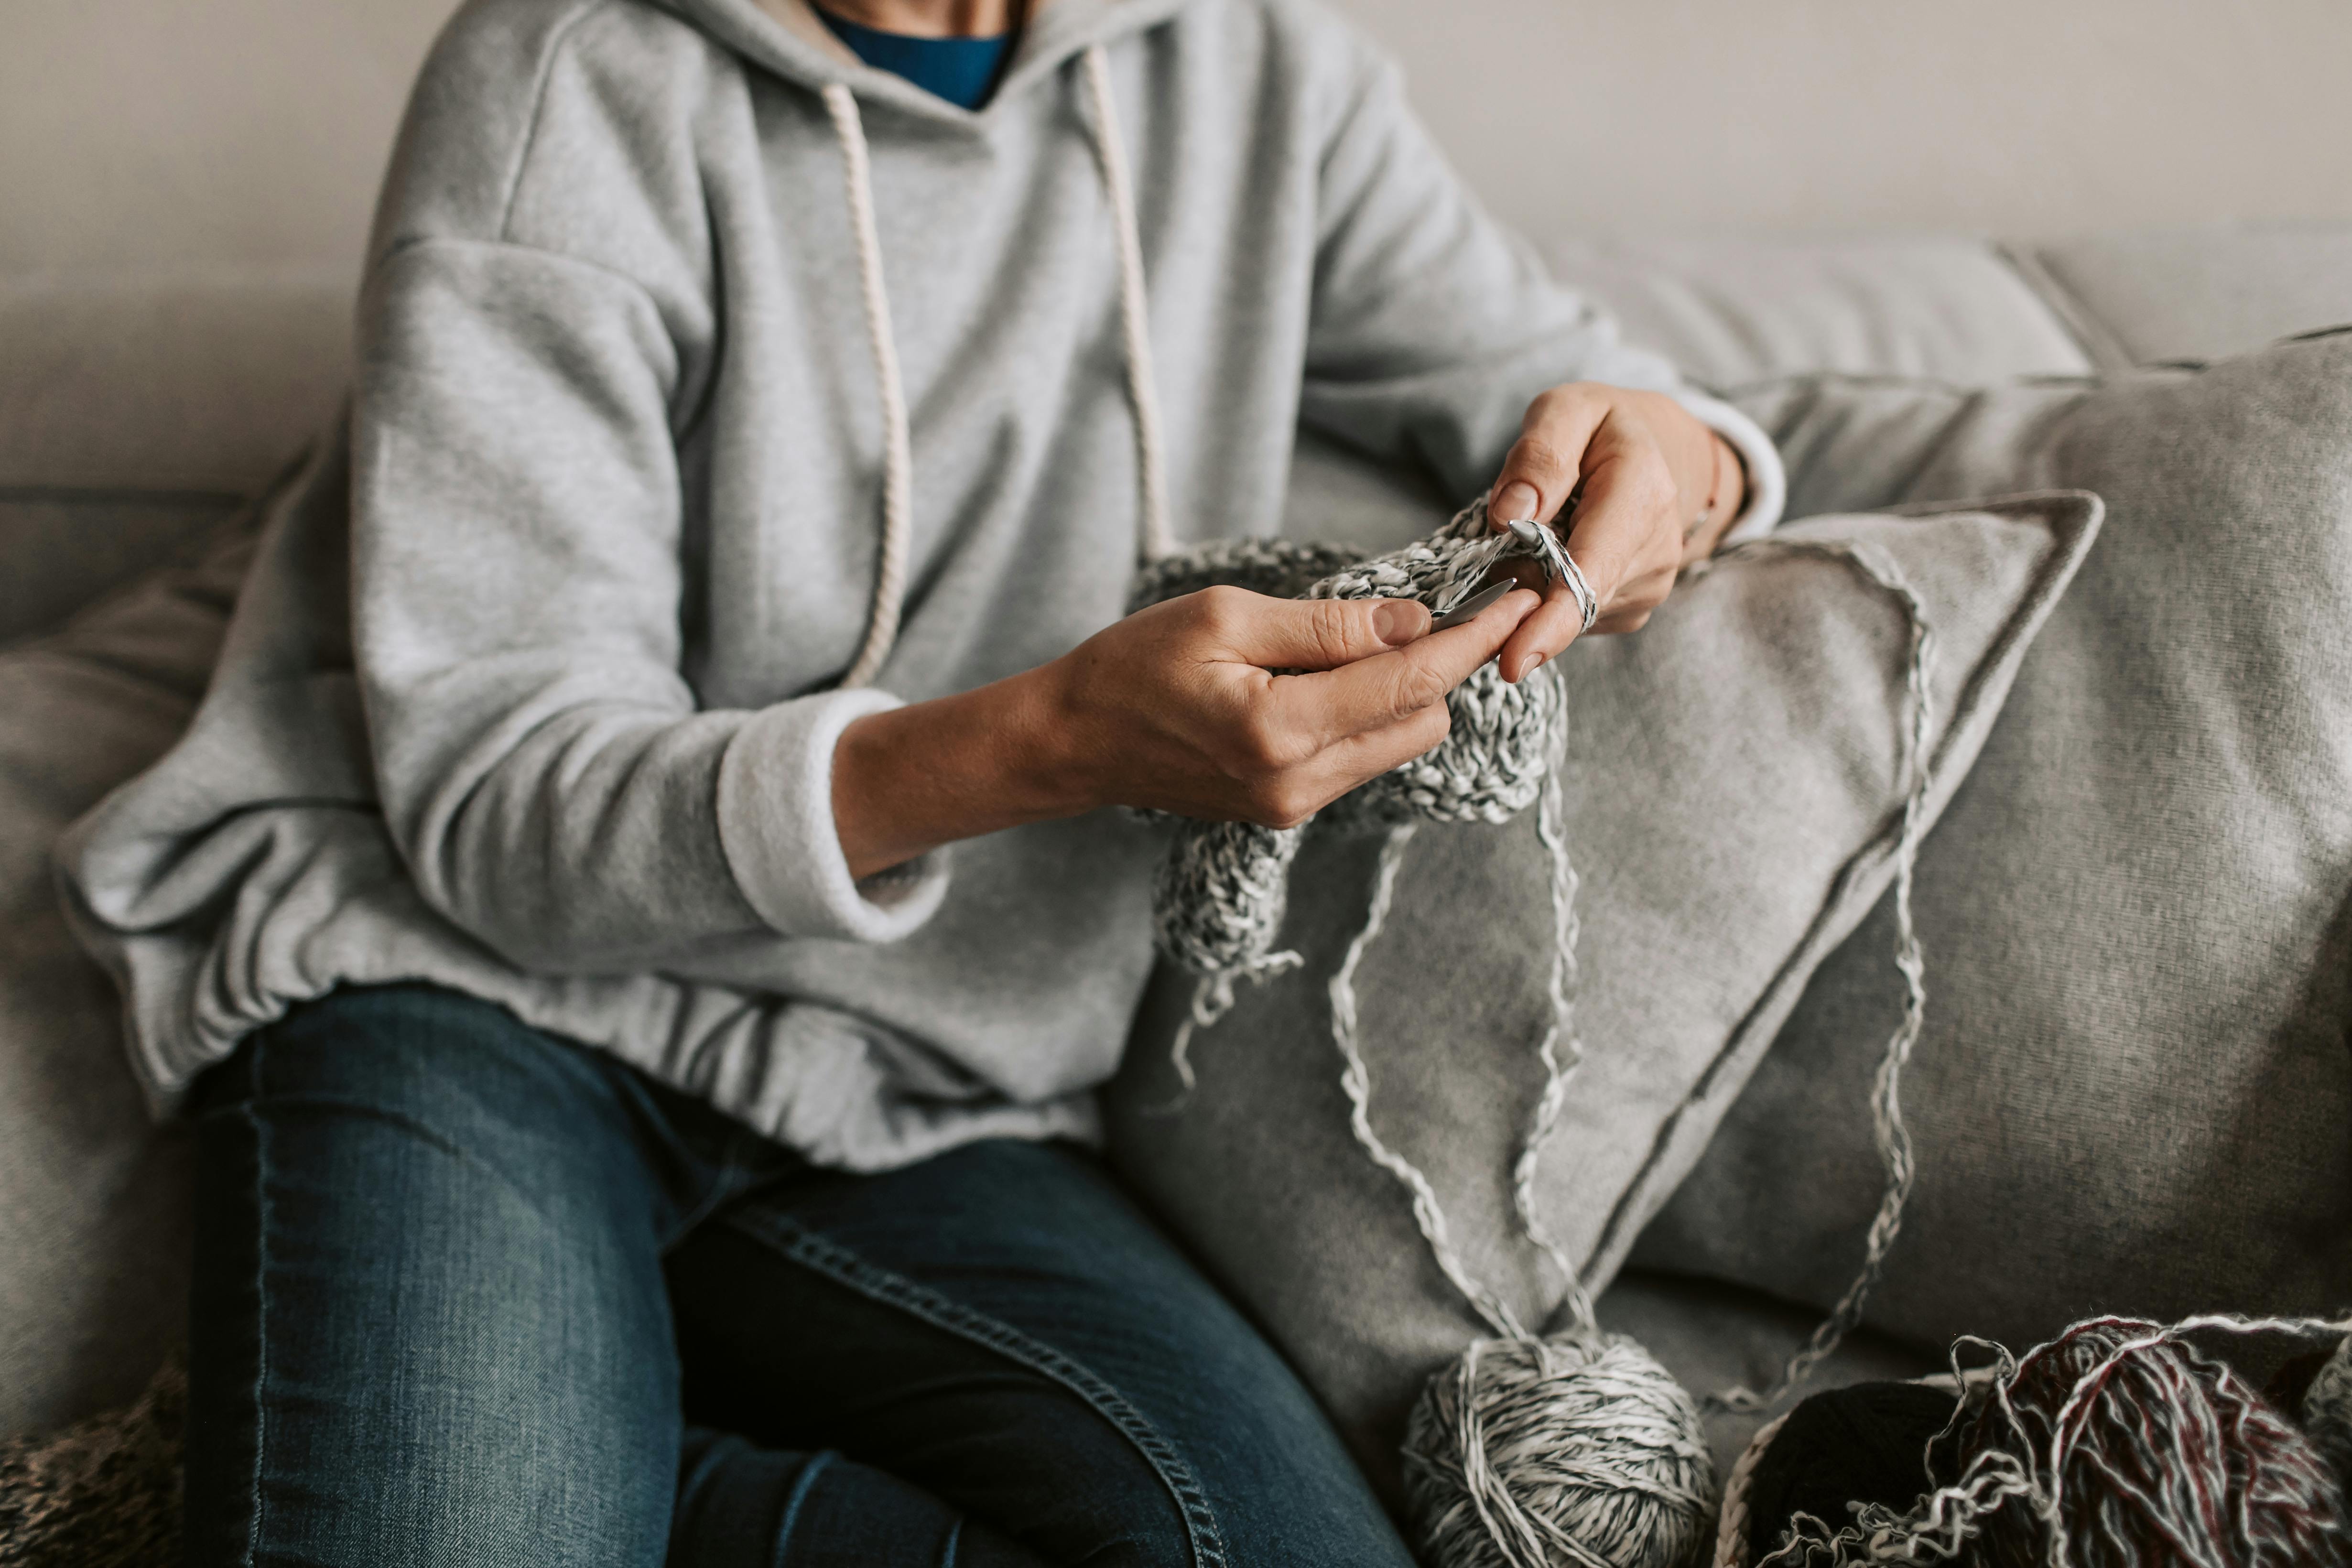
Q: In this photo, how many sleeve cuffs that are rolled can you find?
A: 2